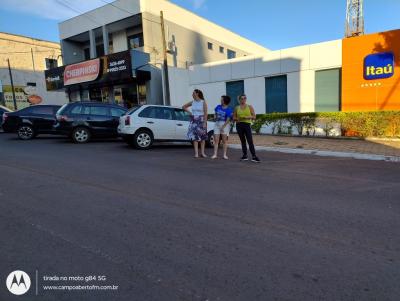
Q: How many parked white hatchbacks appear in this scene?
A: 1